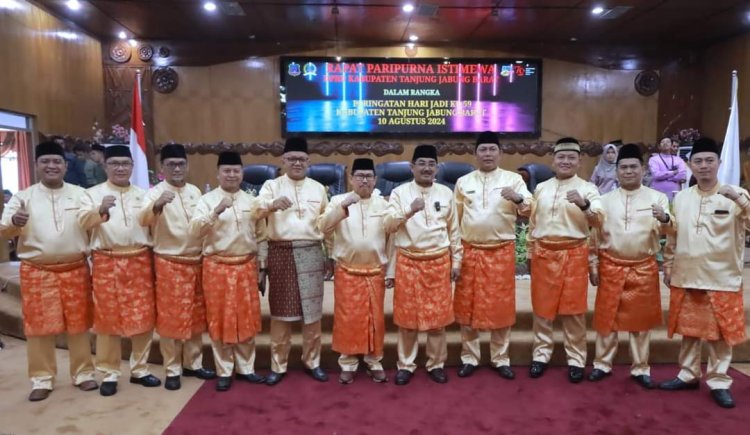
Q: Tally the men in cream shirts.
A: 11